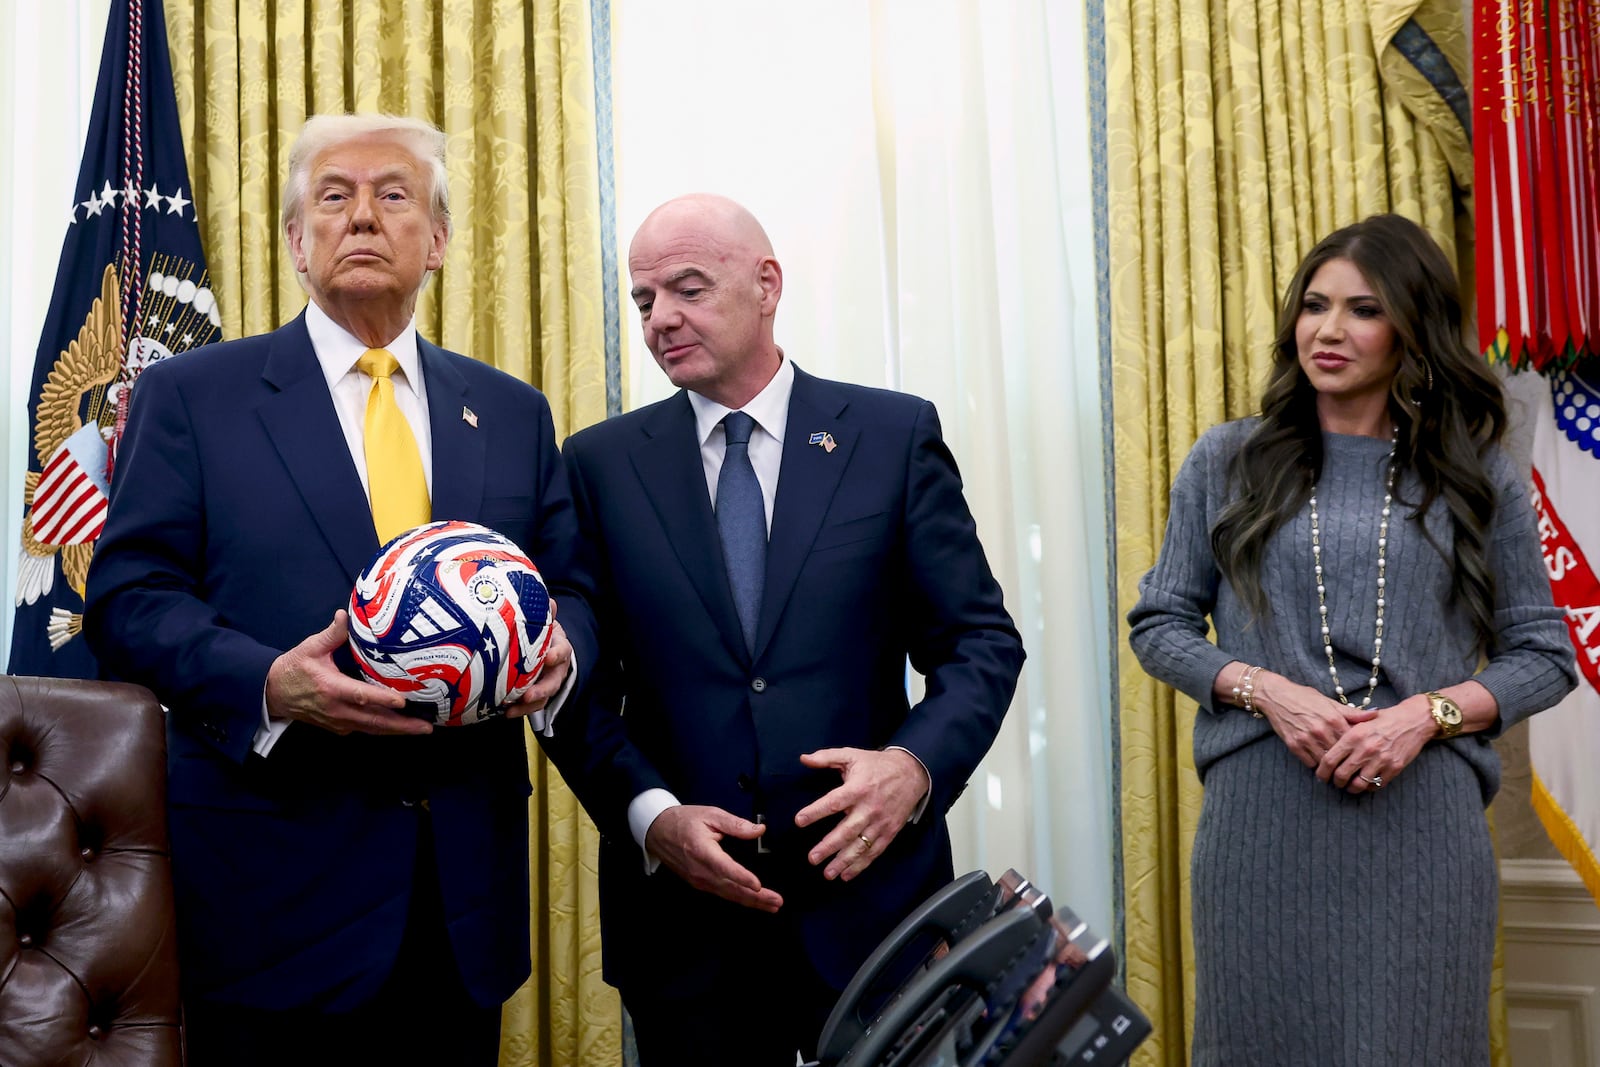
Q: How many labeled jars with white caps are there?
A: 0